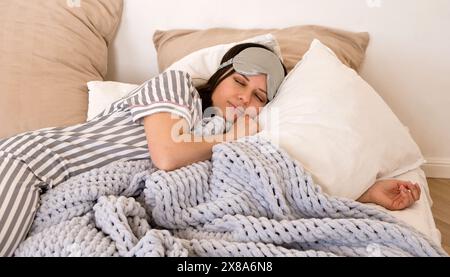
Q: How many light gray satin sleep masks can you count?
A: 1